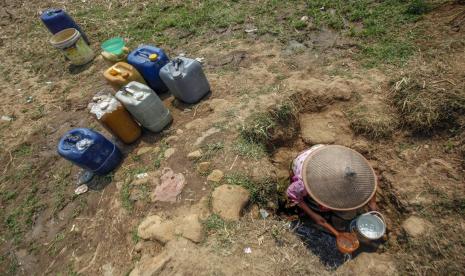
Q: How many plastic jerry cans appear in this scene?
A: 7